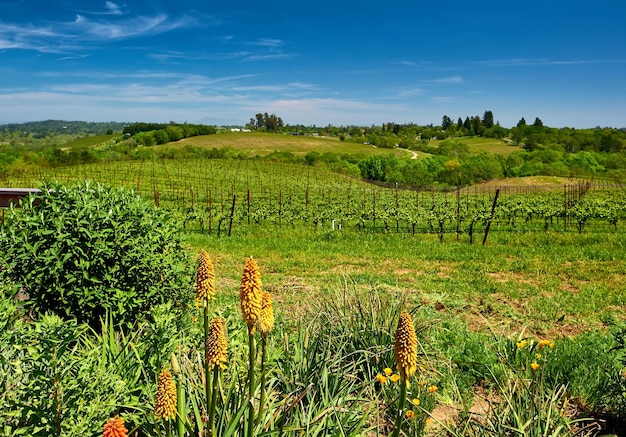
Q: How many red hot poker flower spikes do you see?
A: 7